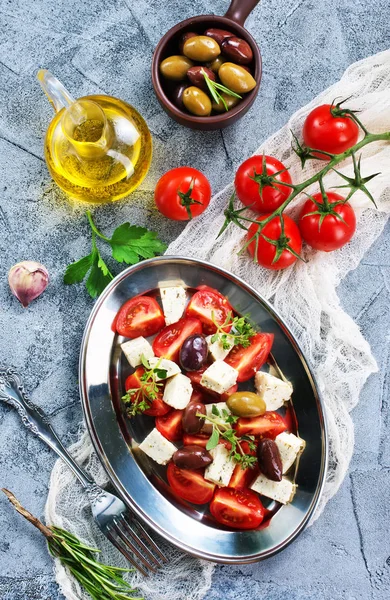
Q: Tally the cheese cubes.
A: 12